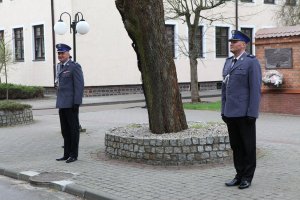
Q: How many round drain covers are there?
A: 1